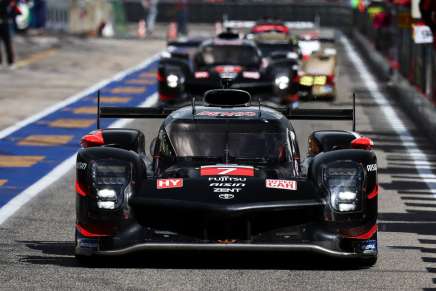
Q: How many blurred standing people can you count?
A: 3